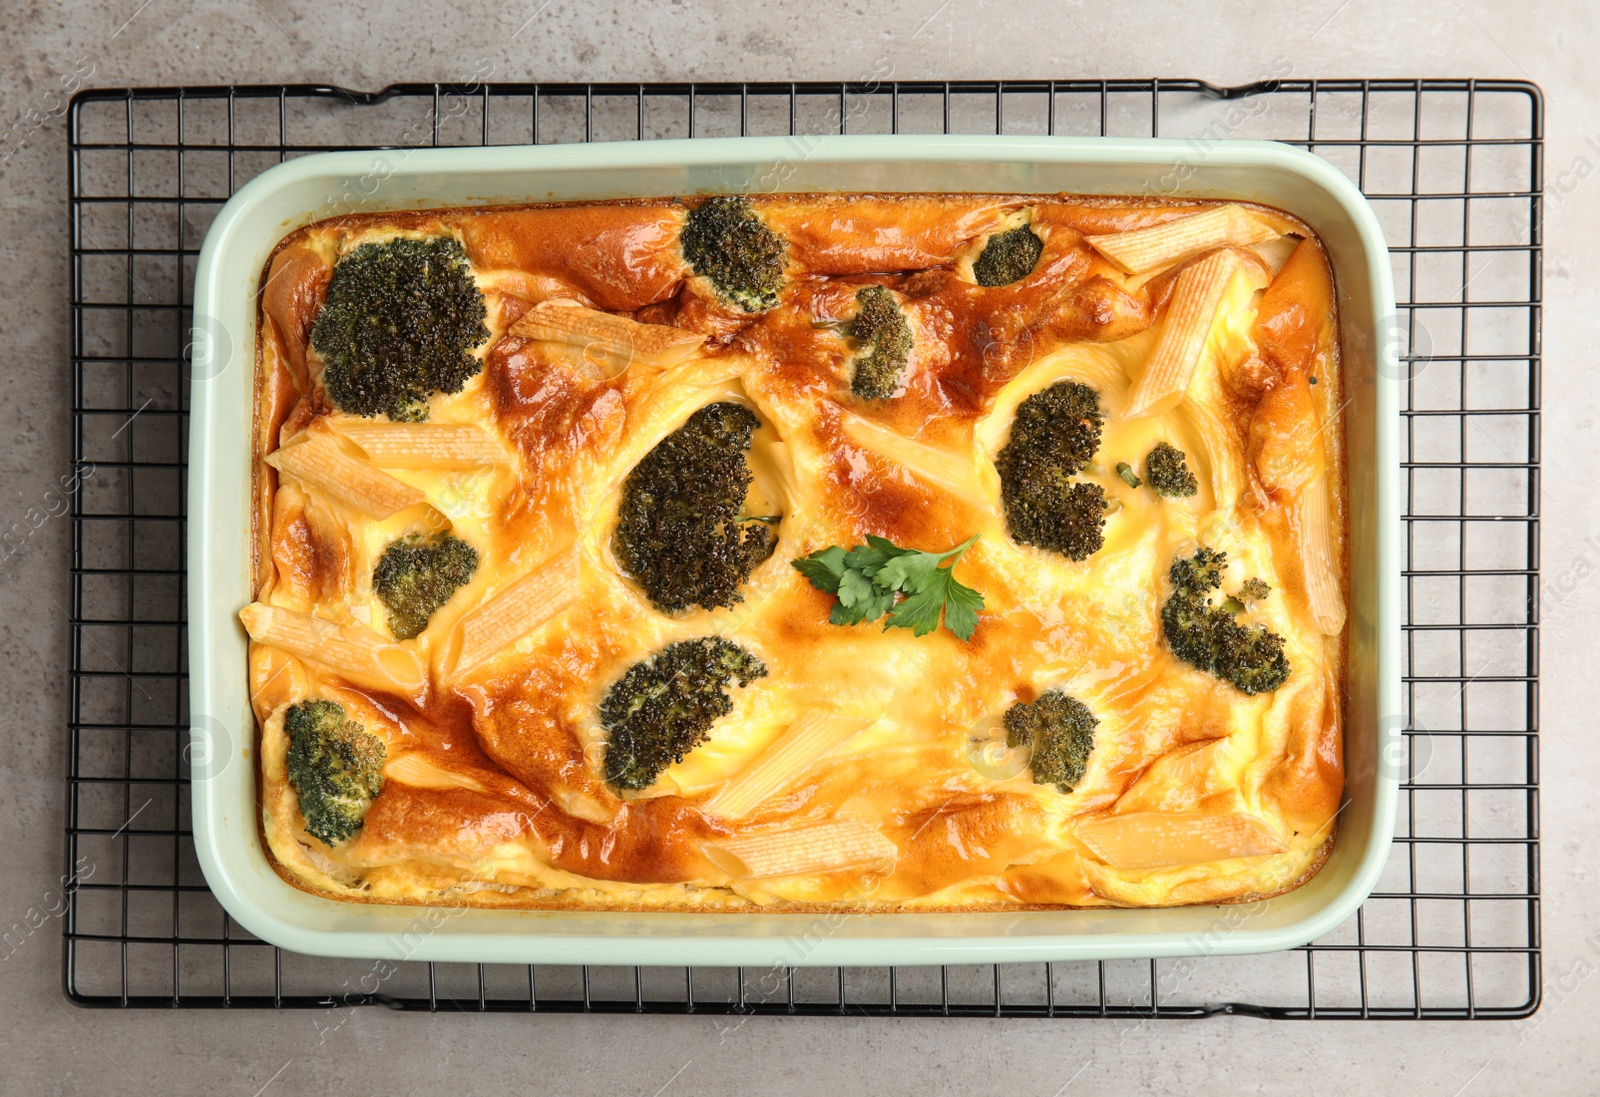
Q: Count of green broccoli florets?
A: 12